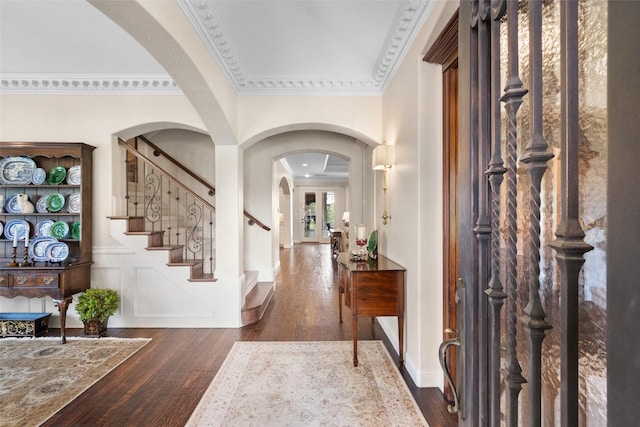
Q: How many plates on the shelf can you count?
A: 15